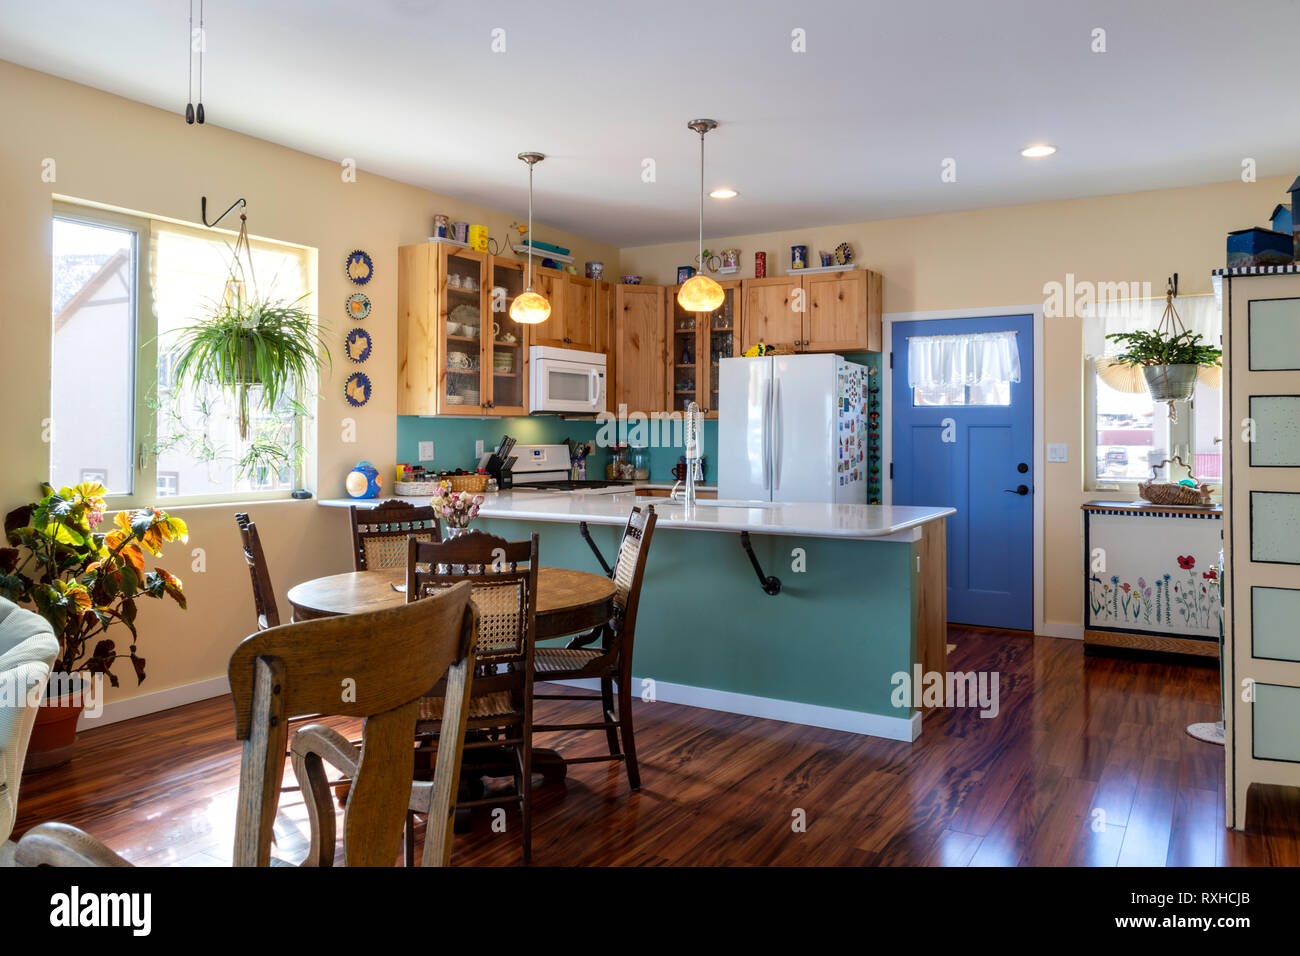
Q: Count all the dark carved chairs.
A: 4